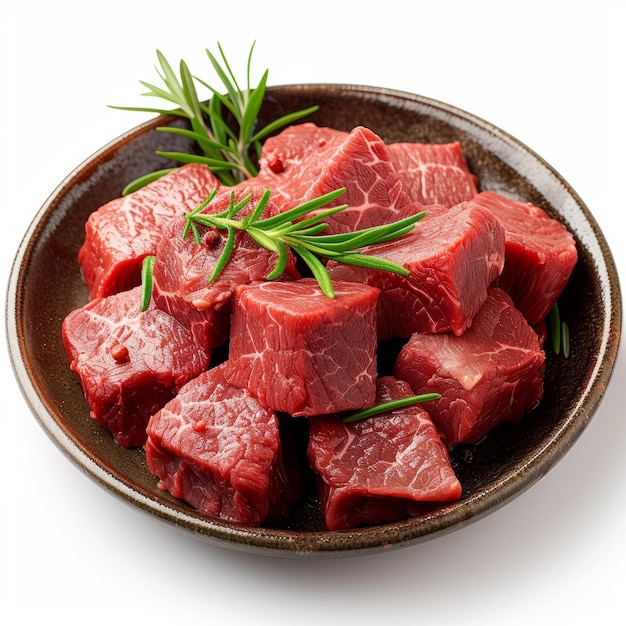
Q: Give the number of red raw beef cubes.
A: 11